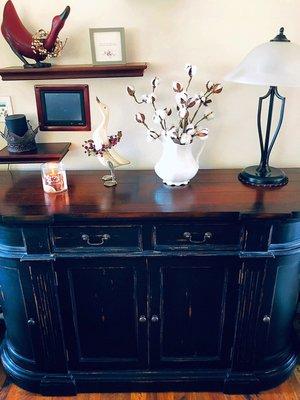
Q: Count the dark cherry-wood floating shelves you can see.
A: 2